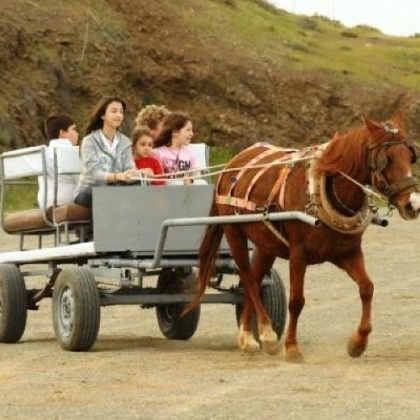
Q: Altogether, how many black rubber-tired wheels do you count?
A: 4